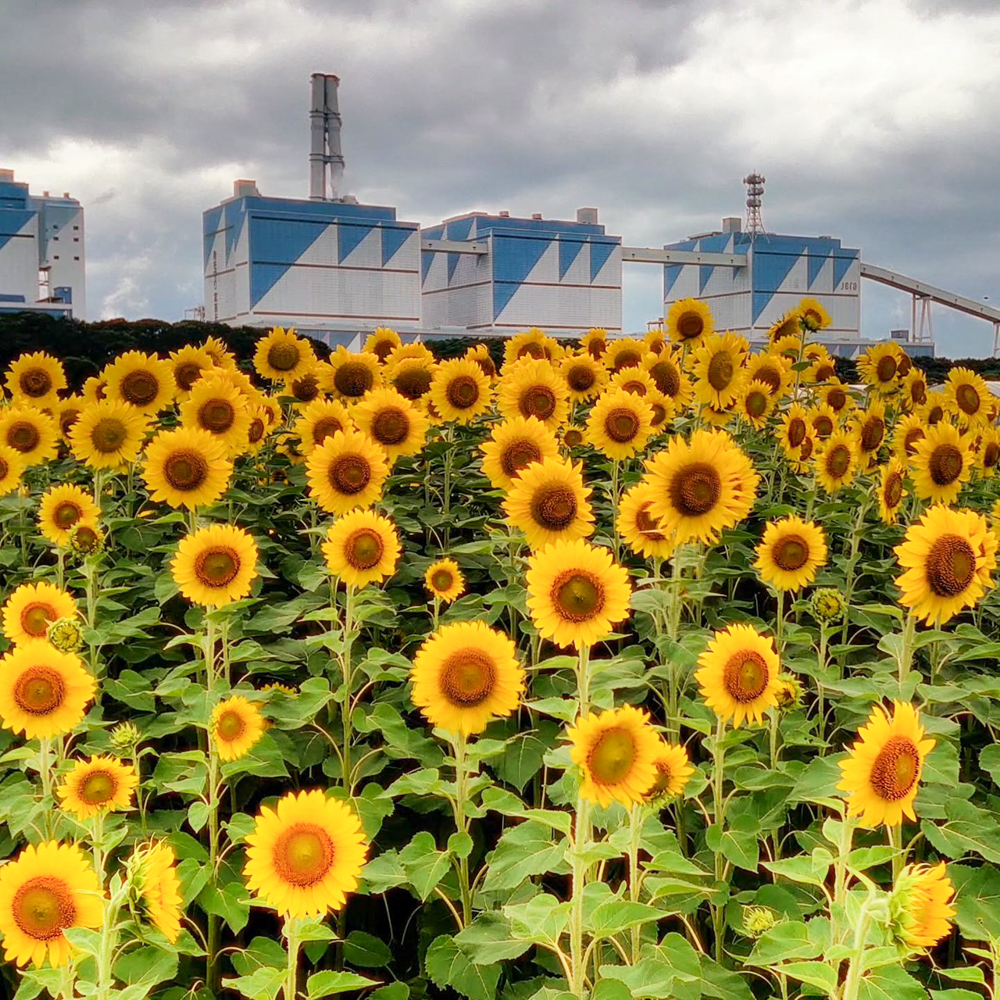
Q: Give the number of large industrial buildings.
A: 4